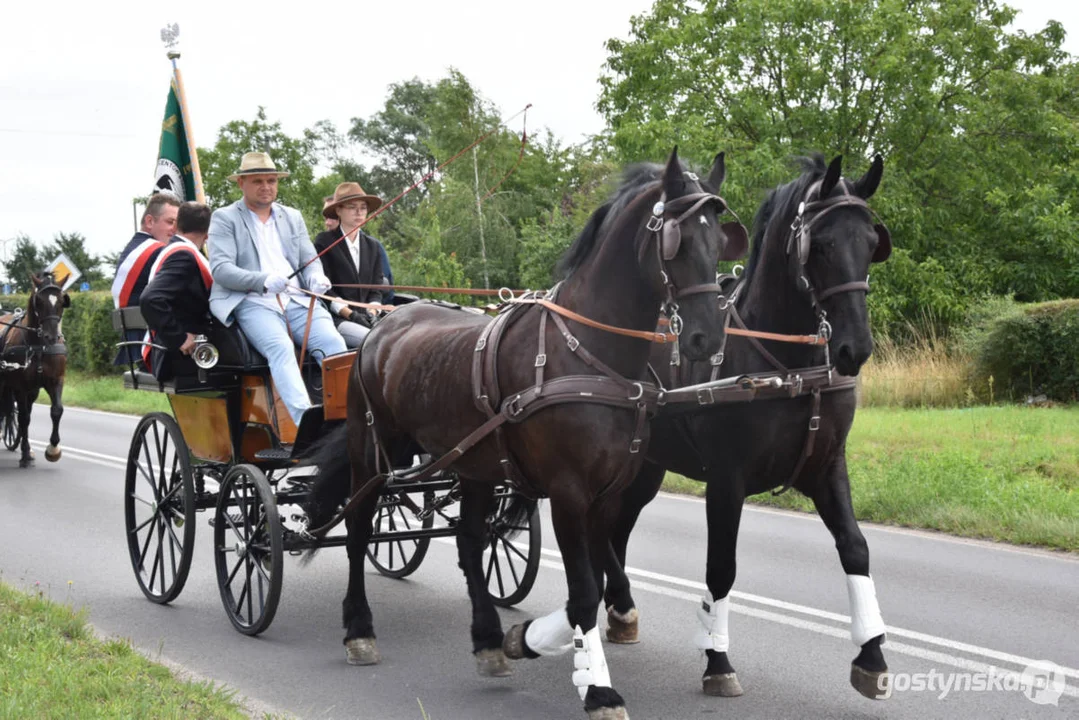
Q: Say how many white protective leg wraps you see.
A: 4